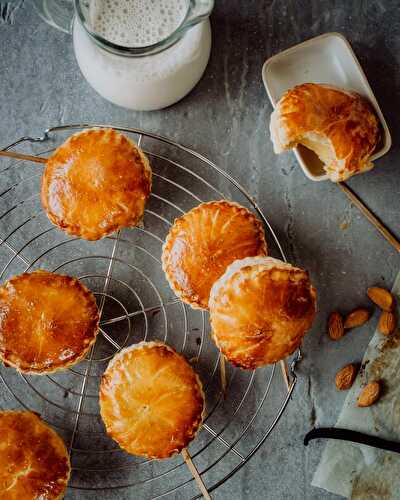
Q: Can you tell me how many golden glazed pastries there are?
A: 7